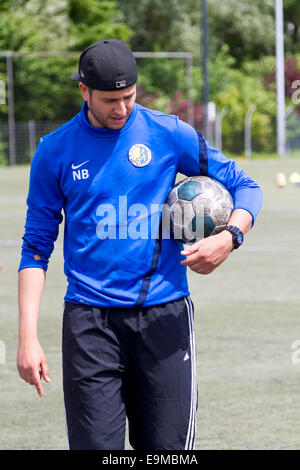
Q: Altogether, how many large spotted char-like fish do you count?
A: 0